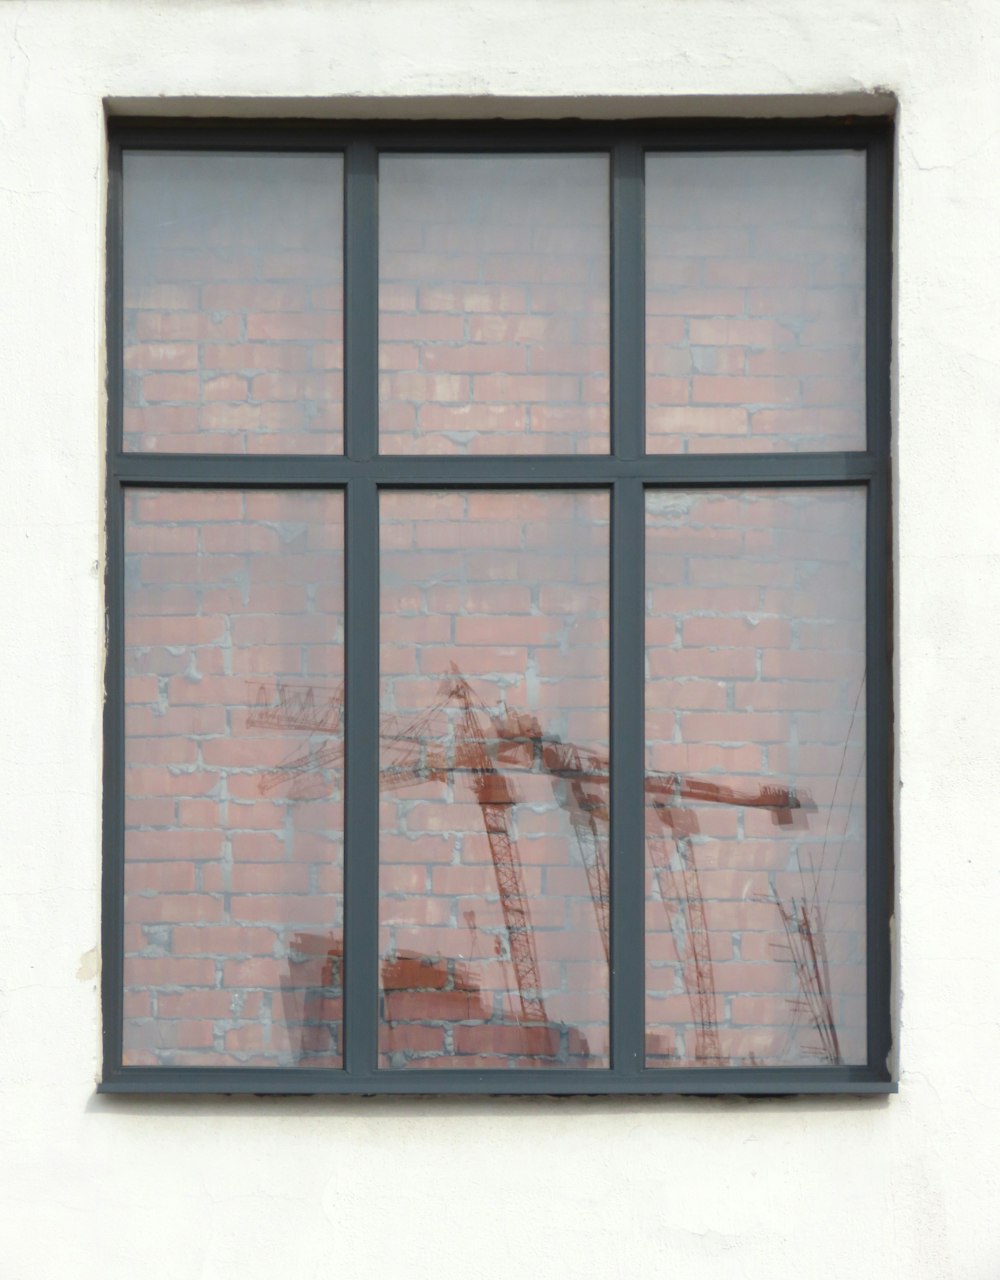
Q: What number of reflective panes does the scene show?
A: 6